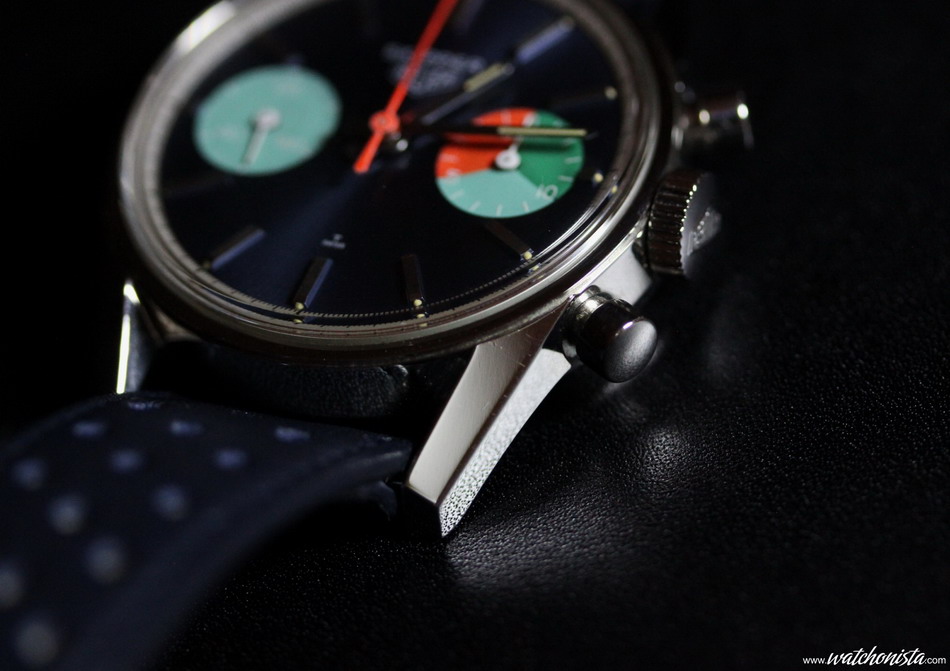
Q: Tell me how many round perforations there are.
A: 12